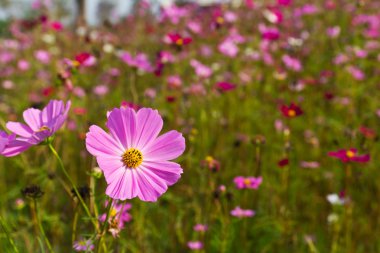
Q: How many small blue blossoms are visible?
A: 0